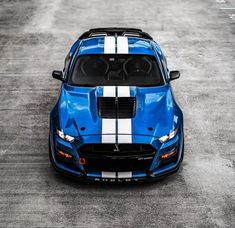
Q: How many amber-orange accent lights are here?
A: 2